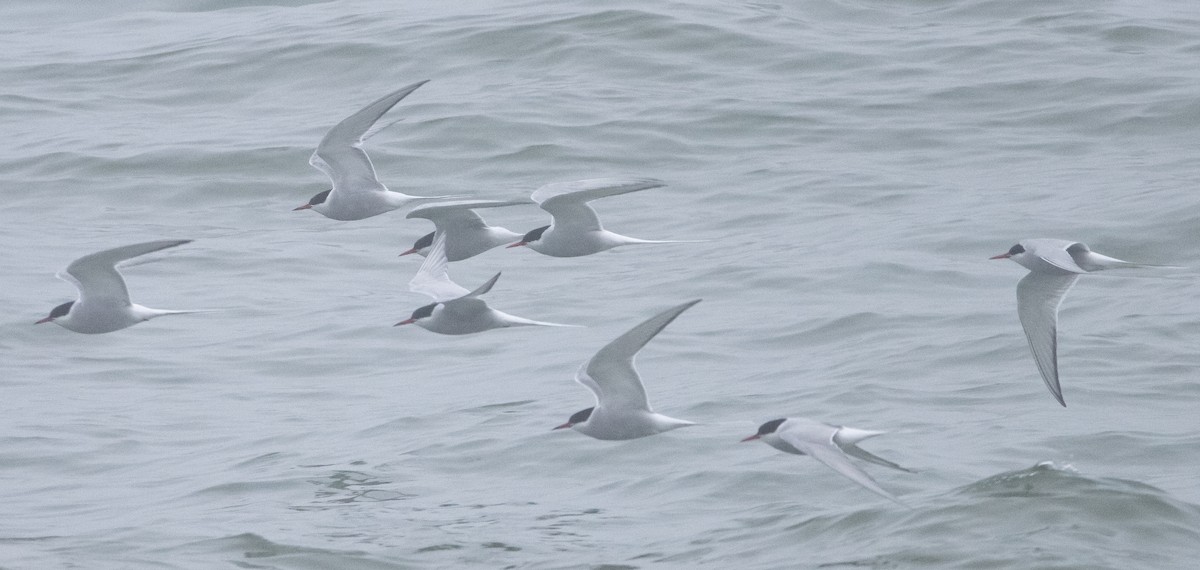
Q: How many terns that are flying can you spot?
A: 8